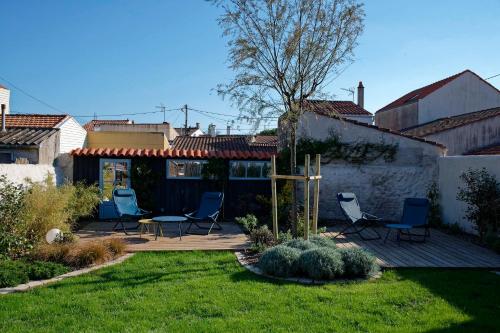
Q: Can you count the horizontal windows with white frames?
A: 2